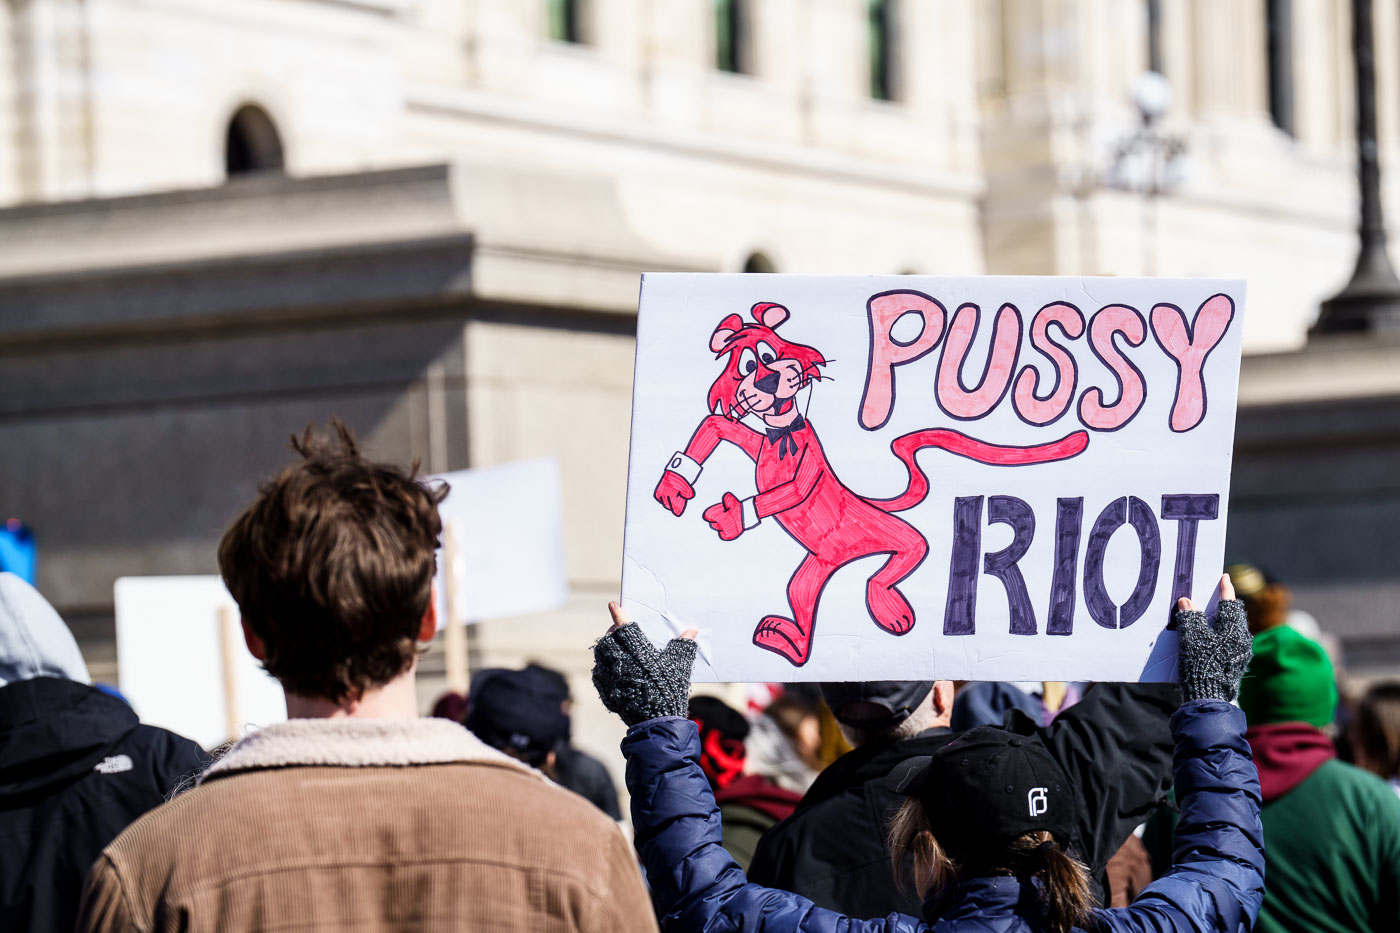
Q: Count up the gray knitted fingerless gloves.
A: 2